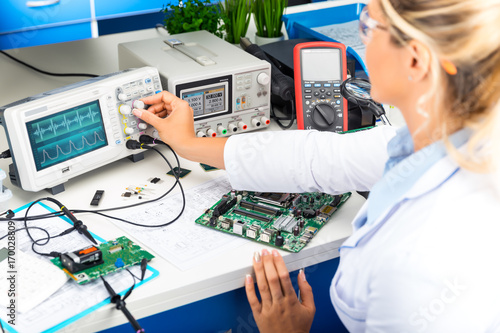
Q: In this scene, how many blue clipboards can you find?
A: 1